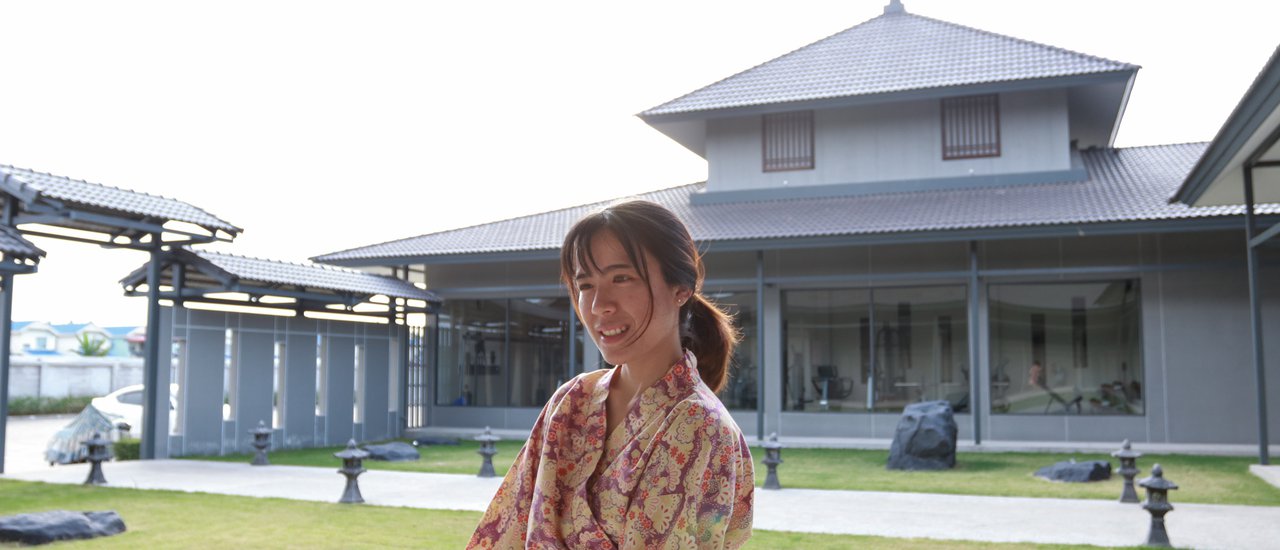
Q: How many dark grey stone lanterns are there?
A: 7